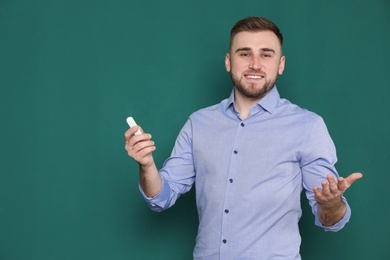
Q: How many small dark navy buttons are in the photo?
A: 5